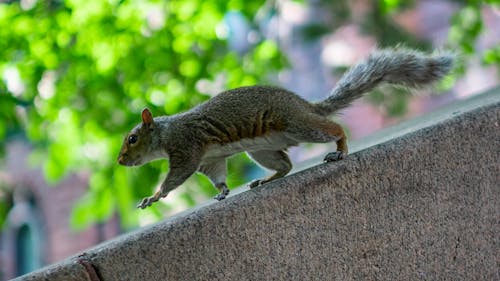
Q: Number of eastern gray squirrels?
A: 1